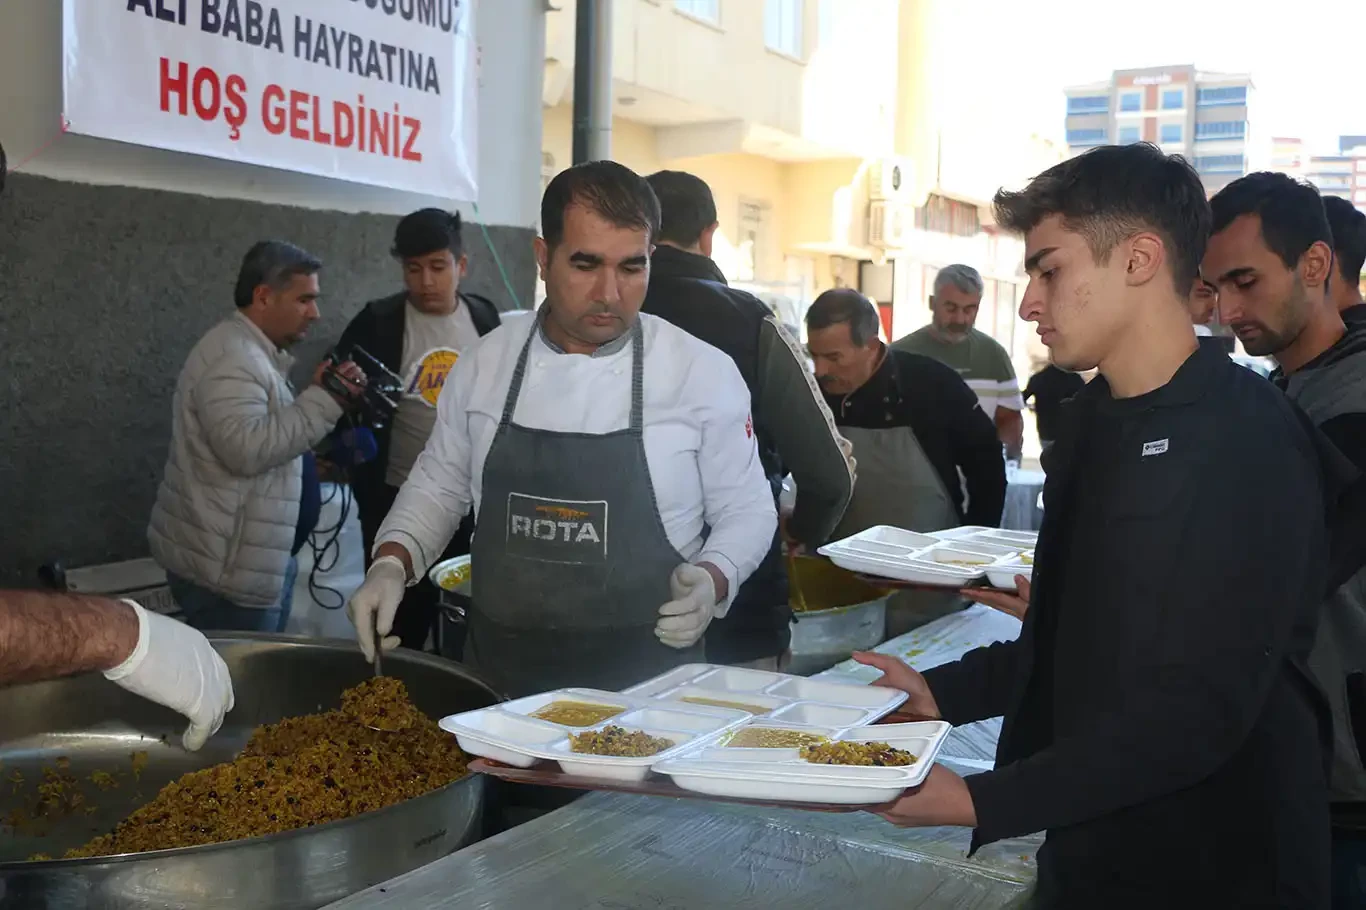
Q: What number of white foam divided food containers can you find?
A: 6